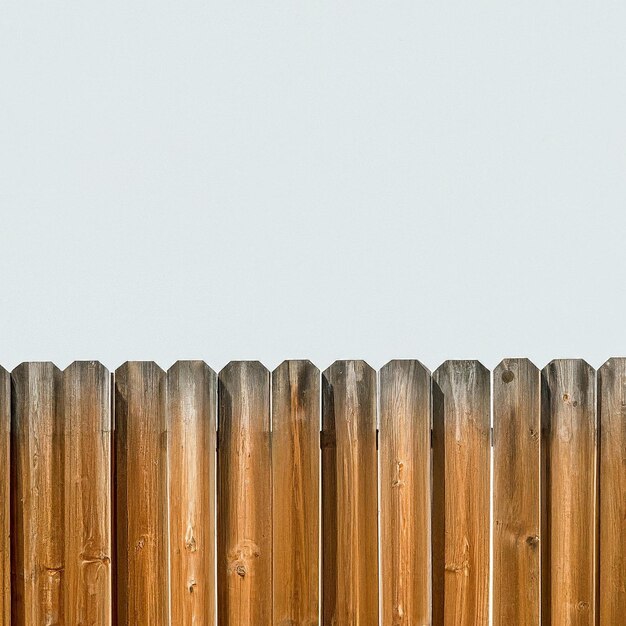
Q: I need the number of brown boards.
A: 13